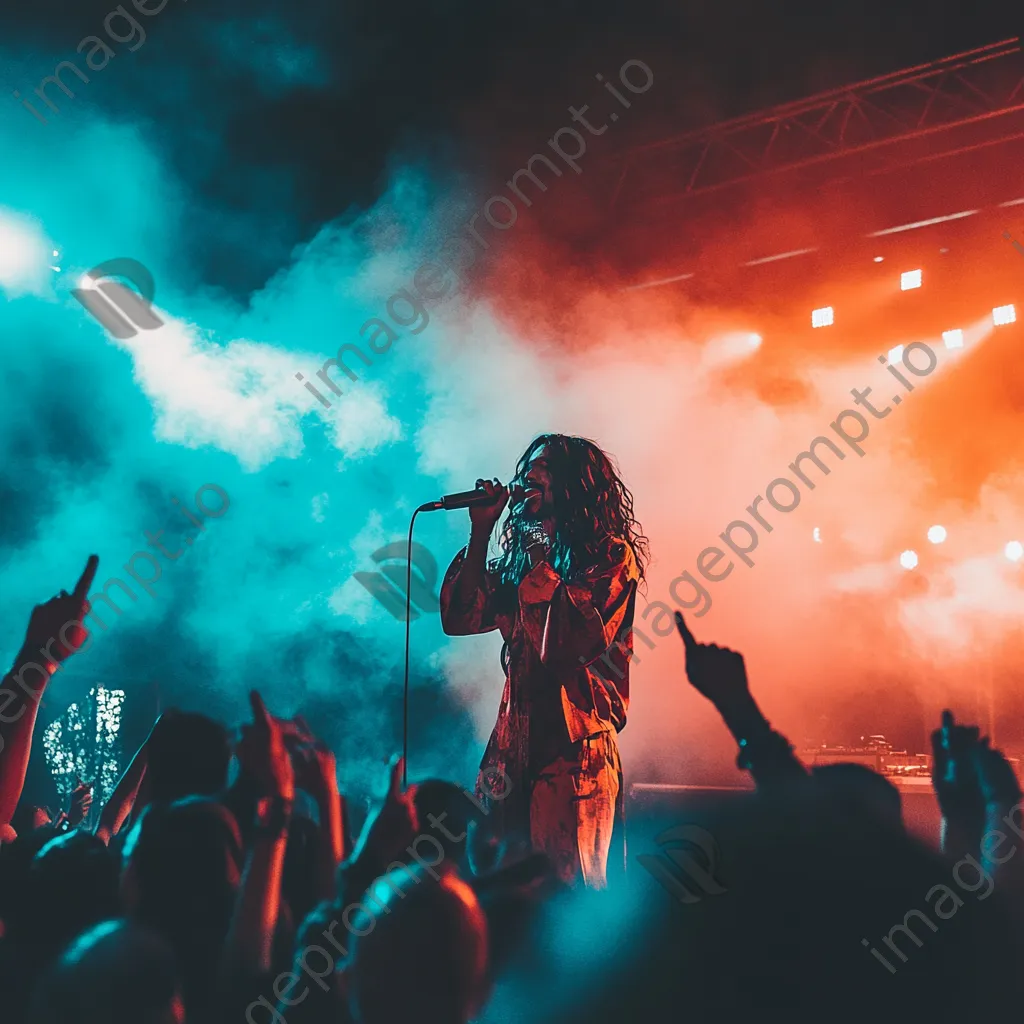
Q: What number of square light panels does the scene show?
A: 5